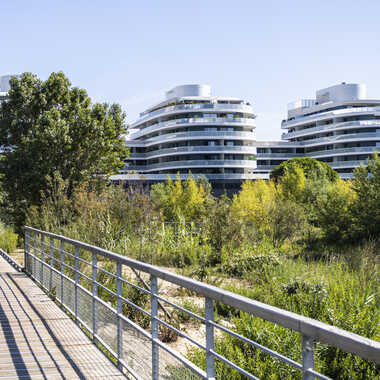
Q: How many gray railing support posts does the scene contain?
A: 11